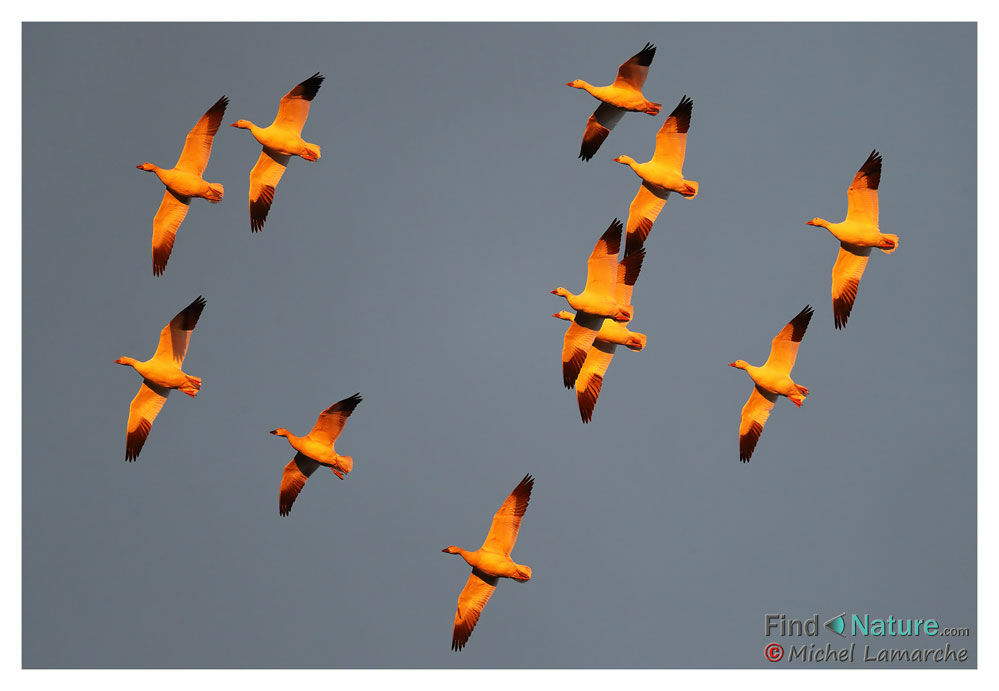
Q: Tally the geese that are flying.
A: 11